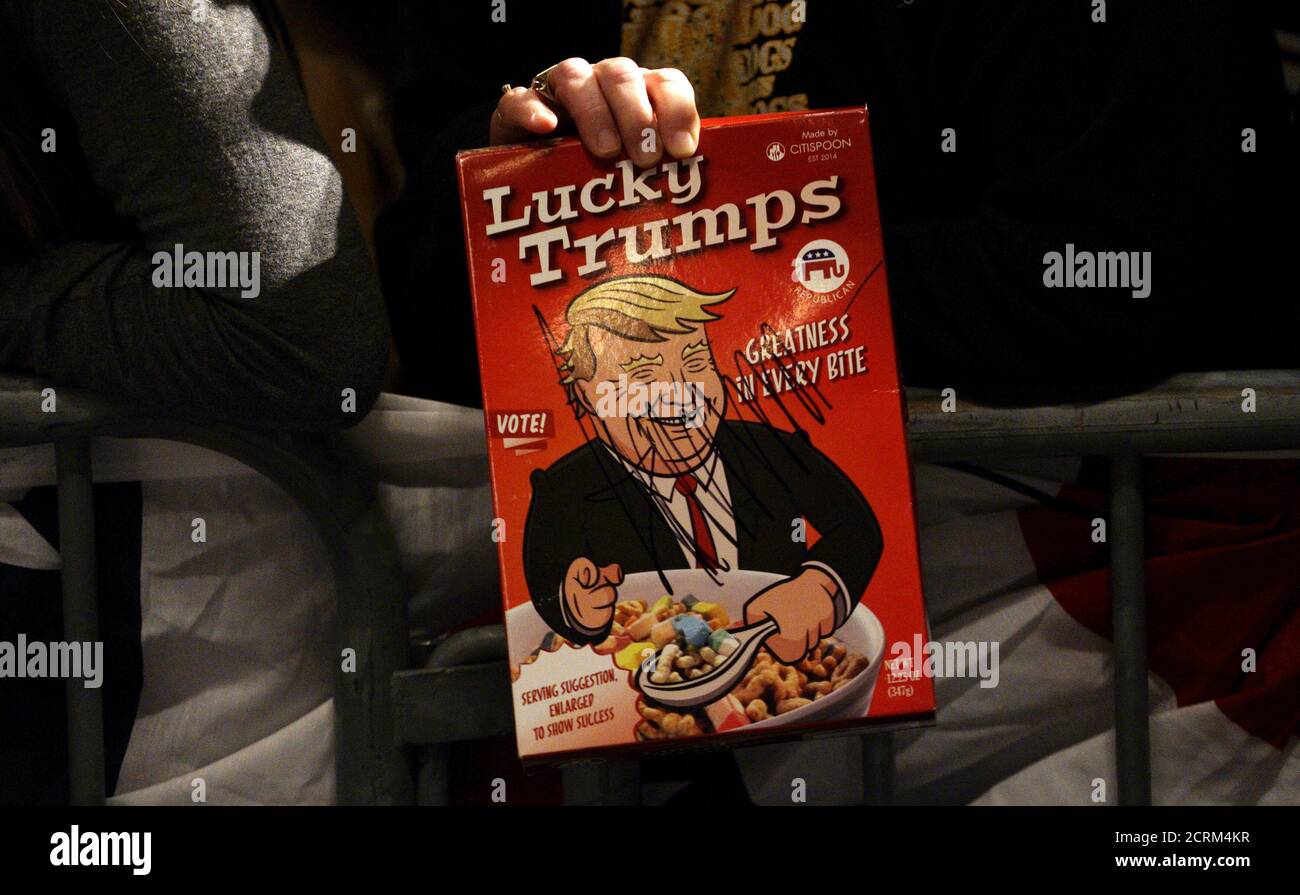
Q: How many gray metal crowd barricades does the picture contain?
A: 2